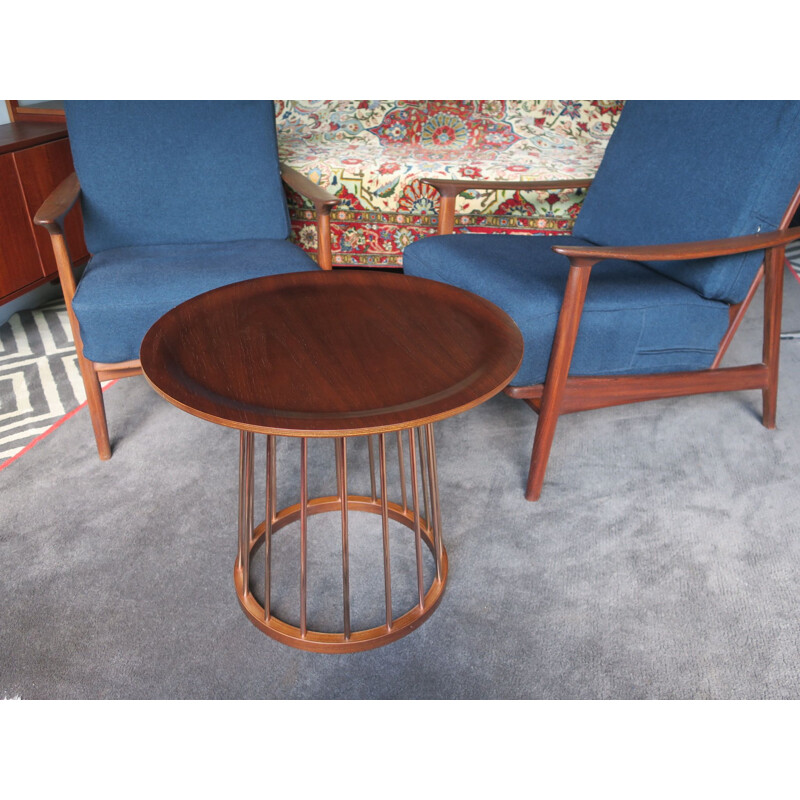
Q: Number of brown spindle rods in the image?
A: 15